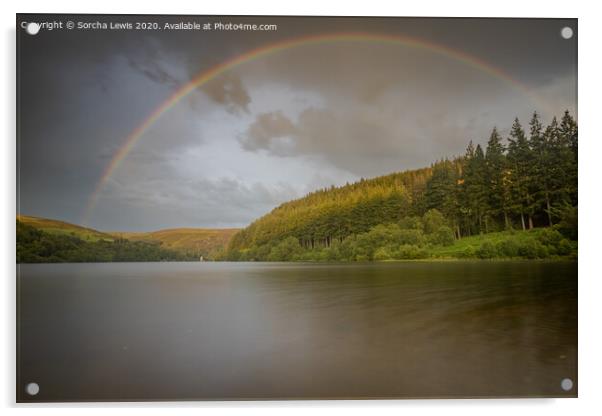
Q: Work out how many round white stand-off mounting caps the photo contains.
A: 4